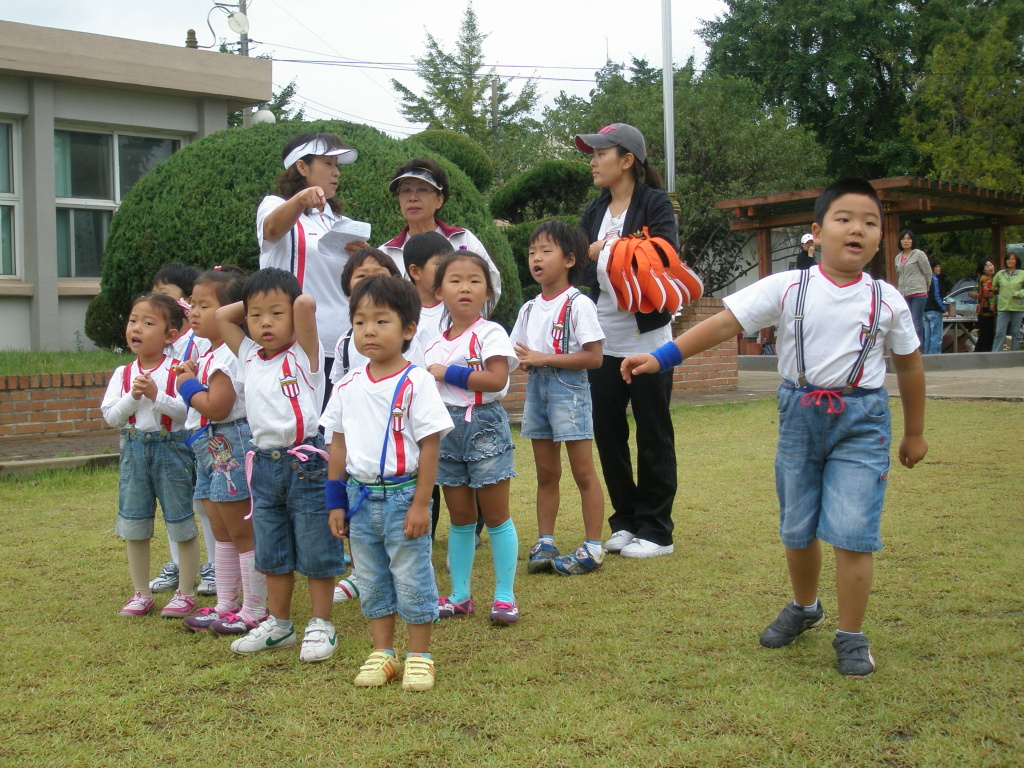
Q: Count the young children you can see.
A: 10